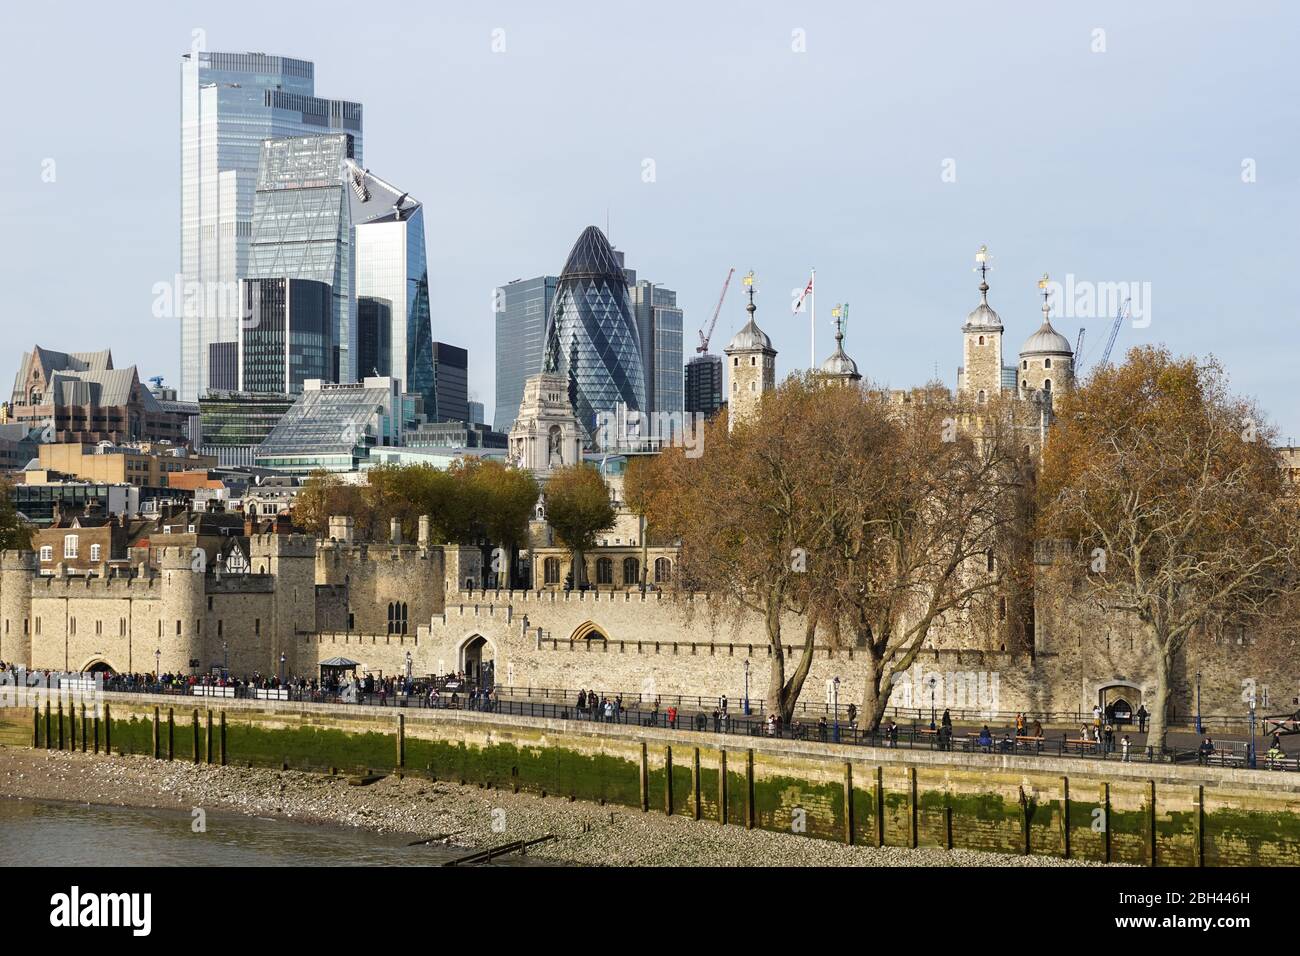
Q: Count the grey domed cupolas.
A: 4